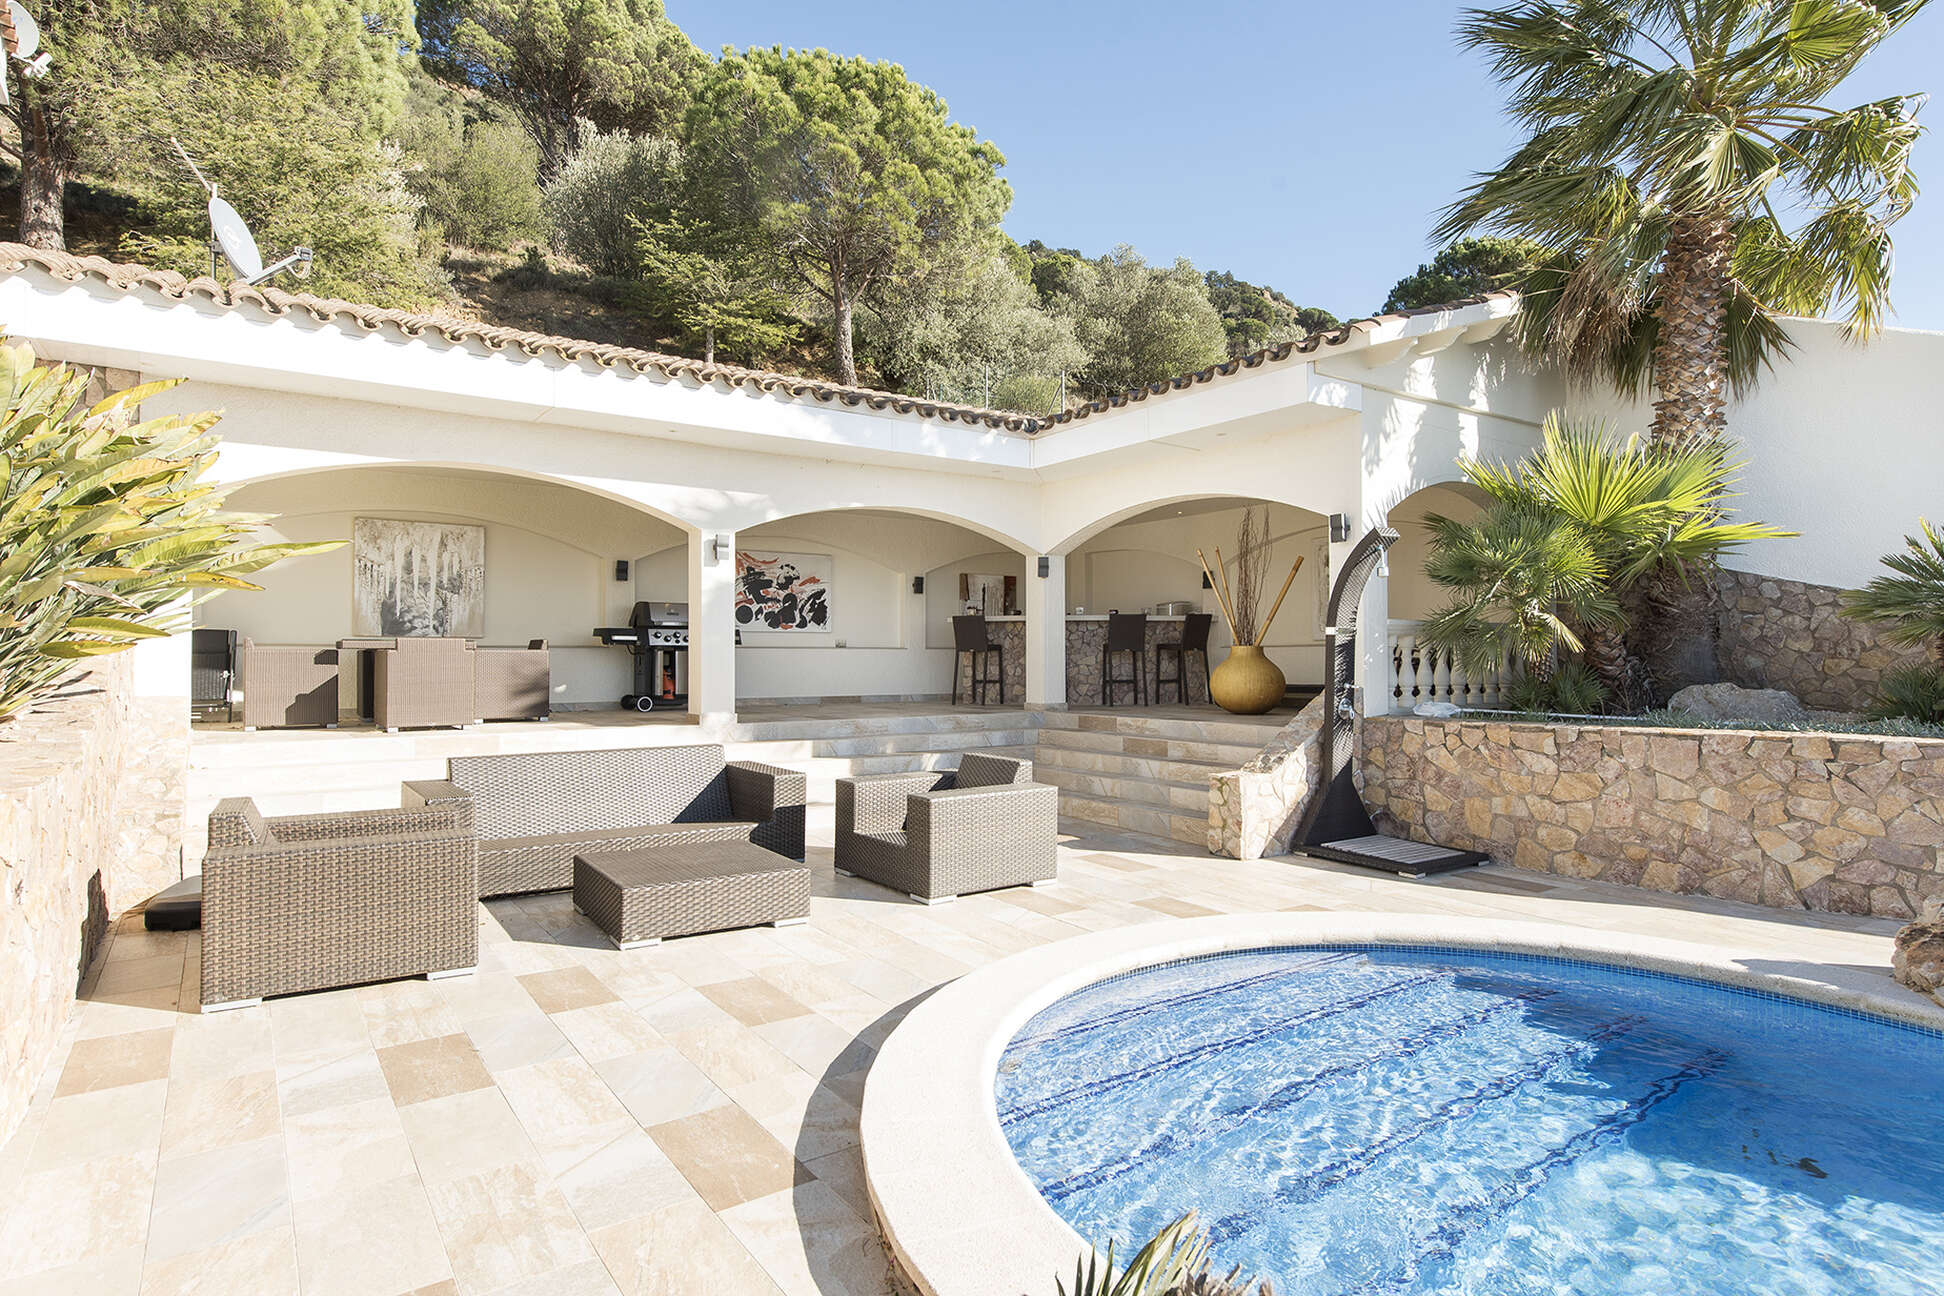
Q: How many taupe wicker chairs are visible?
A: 5